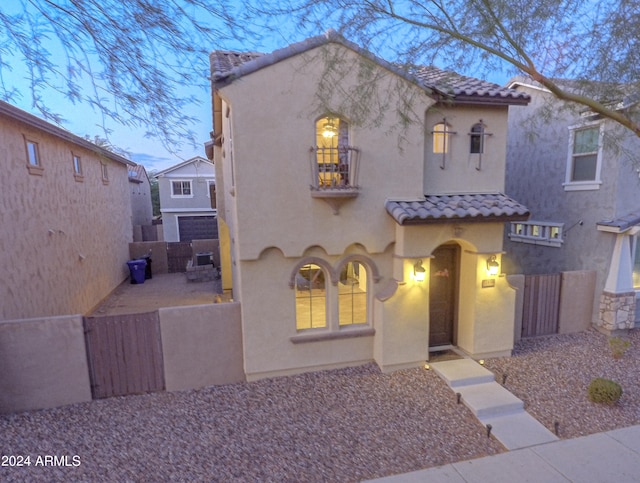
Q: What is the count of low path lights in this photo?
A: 6